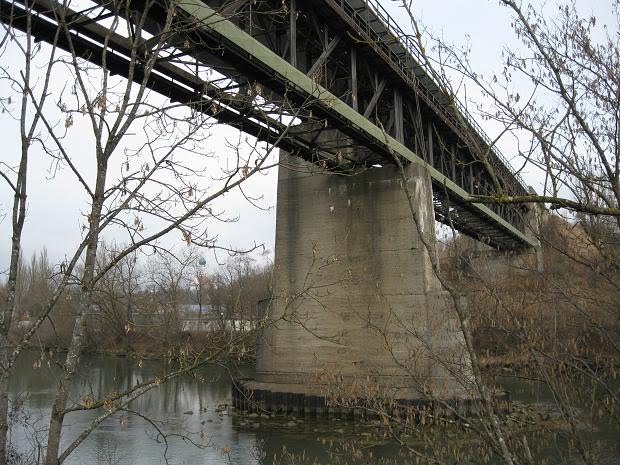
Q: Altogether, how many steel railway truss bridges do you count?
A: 1